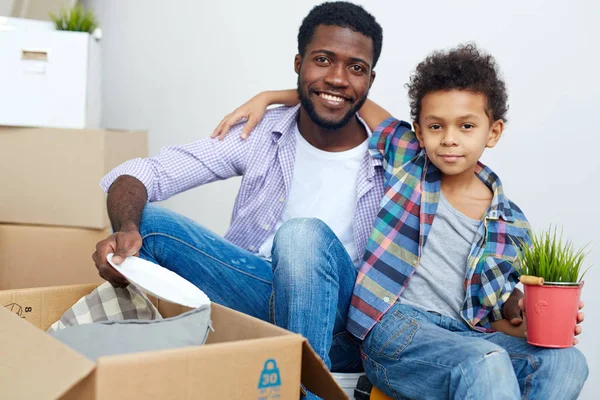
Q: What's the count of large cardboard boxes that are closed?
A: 2